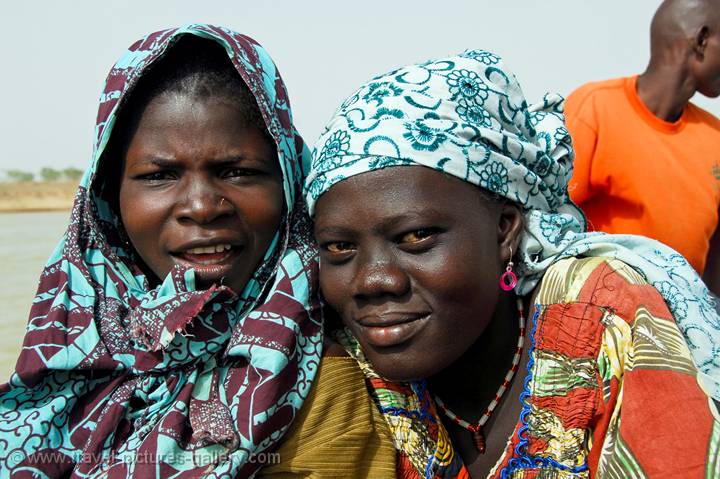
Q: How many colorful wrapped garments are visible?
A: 2